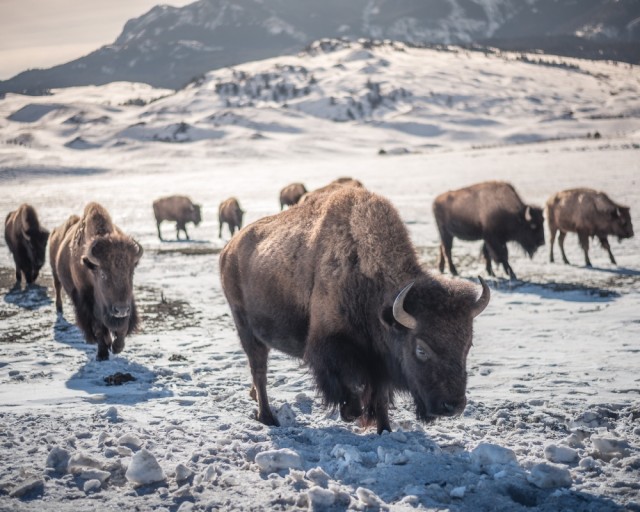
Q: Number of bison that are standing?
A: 9